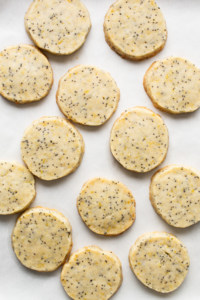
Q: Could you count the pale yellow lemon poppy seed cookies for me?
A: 13